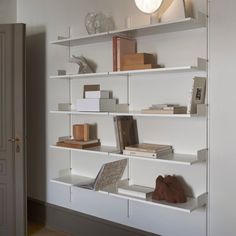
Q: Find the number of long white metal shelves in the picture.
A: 5